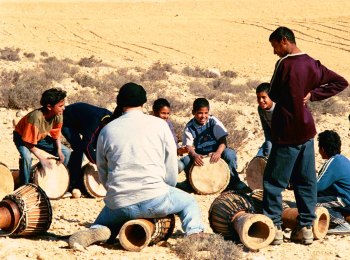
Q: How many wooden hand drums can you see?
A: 9